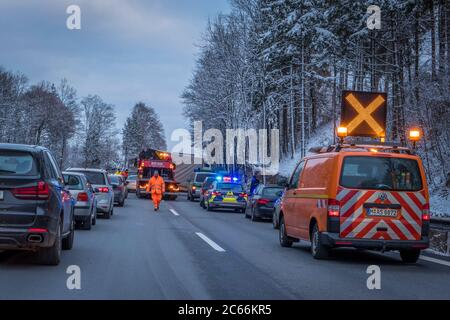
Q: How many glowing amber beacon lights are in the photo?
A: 2